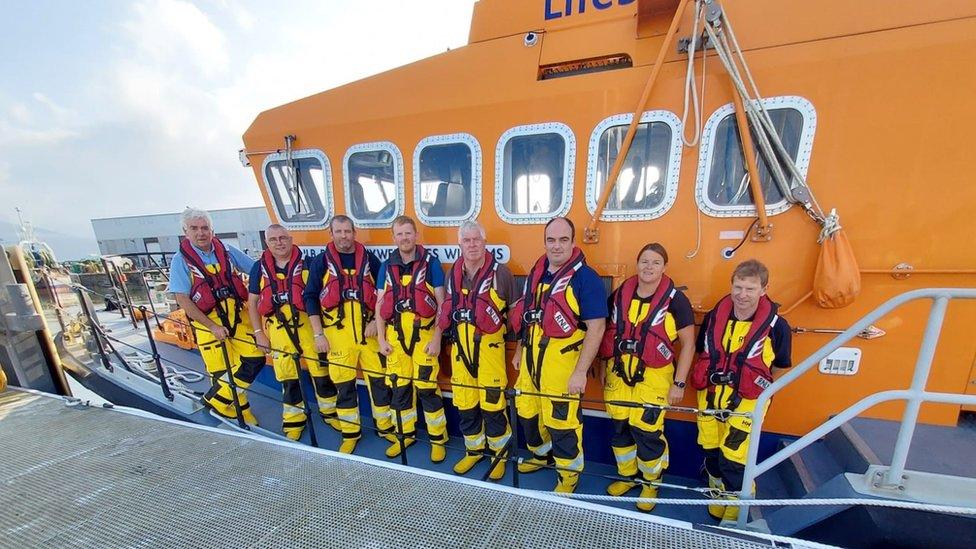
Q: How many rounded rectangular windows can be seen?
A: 6